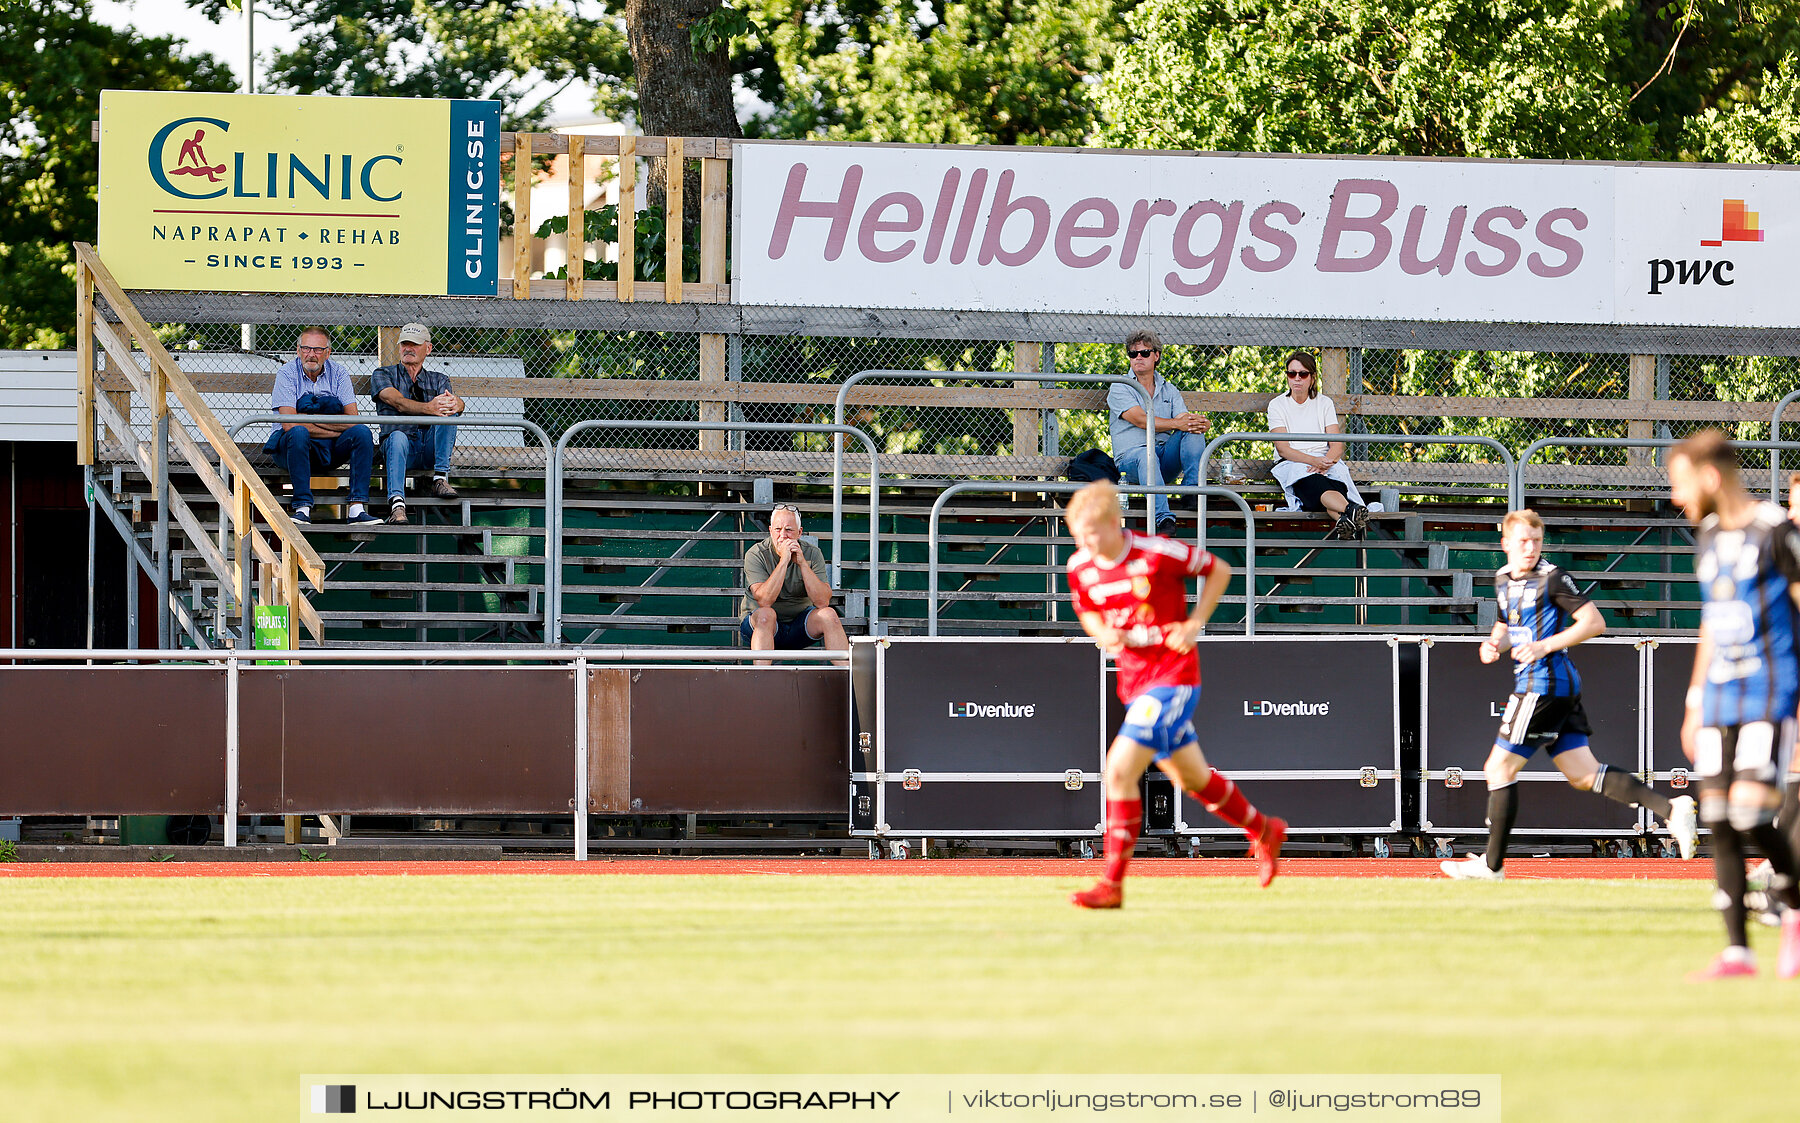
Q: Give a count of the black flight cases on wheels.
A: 4